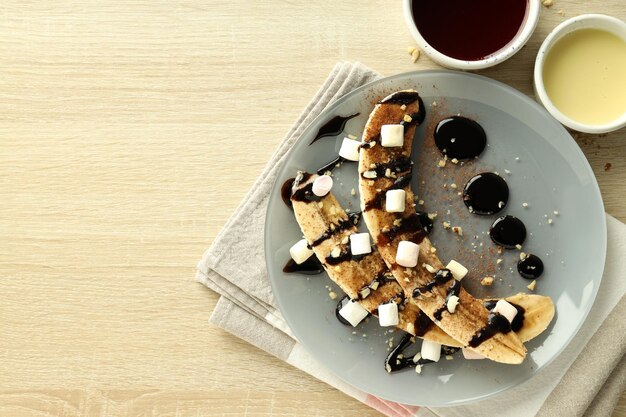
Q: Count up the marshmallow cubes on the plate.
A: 13